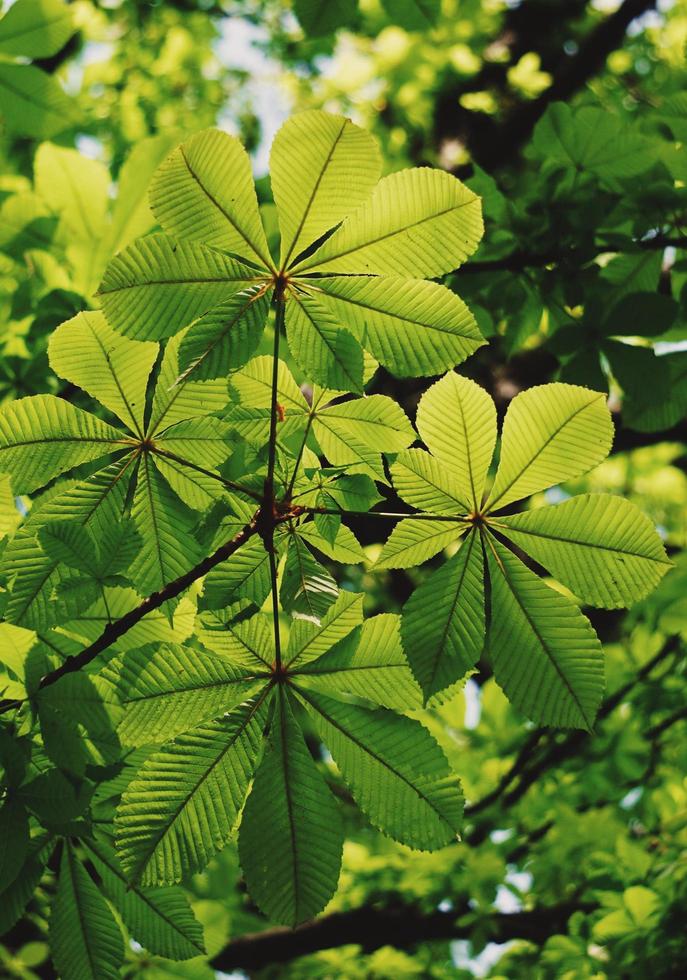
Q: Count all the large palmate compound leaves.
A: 4